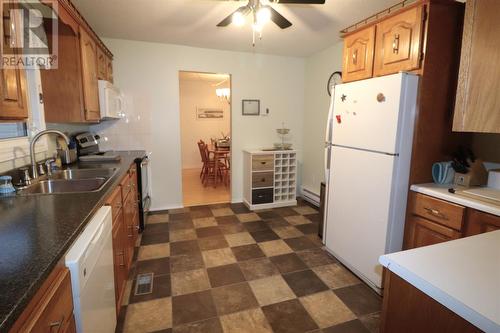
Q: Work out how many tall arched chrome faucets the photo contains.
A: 1